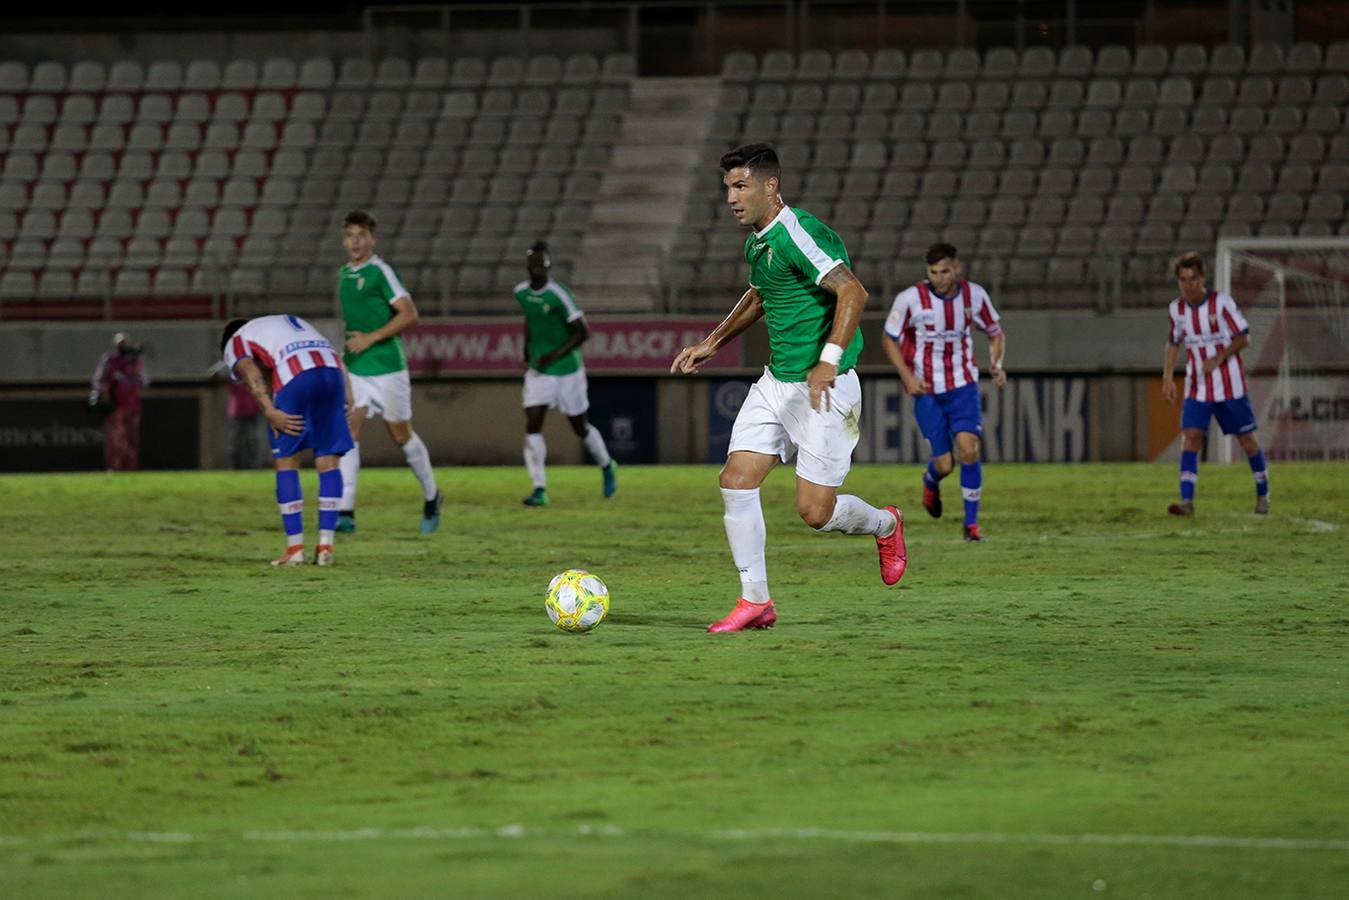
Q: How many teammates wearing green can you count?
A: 3